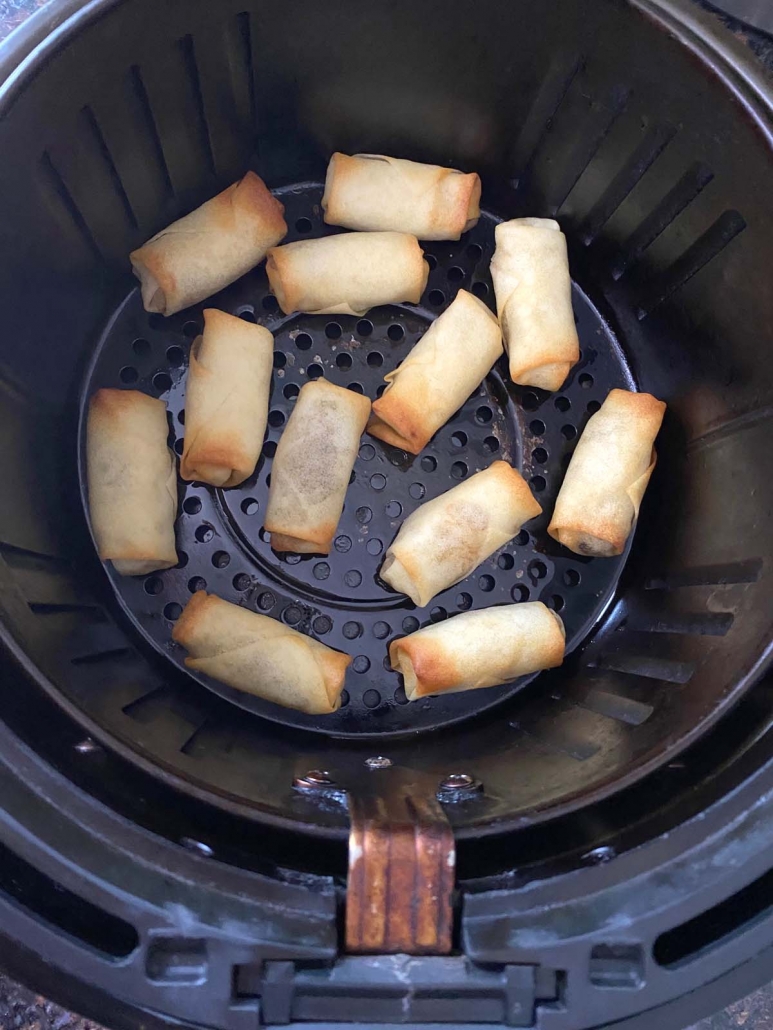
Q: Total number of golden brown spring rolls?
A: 12